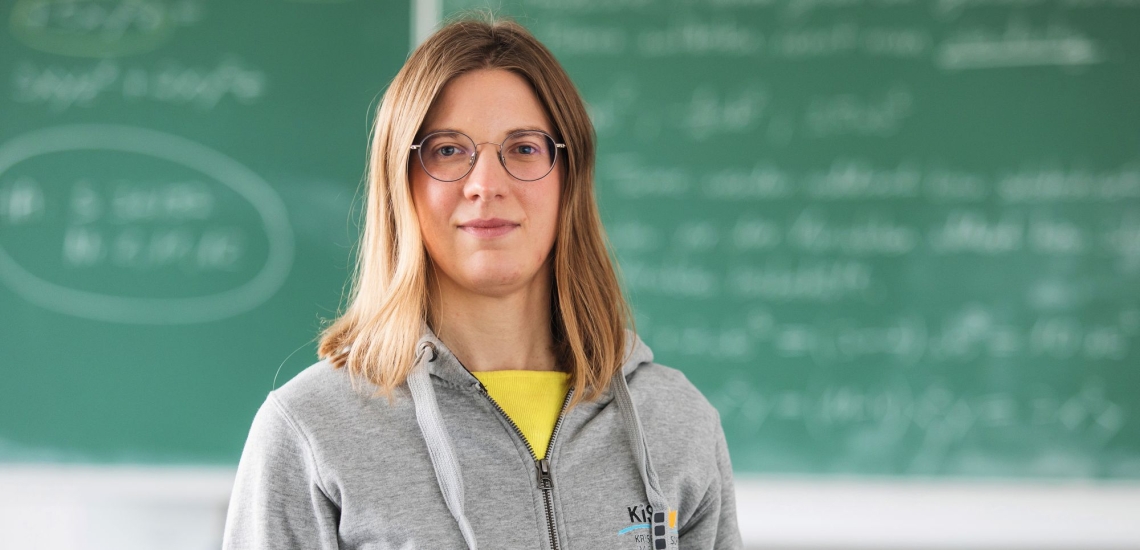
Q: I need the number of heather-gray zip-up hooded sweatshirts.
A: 1